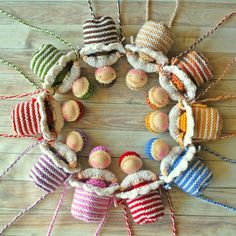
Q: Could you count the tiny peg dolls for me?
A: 10